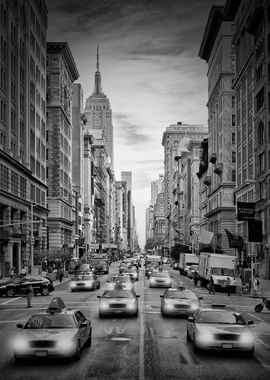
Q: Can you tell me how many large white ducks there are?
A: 0